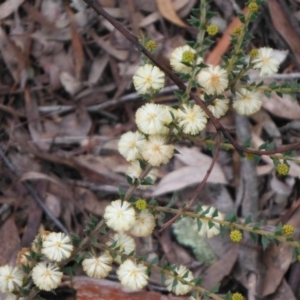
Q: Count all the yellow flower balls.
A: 12